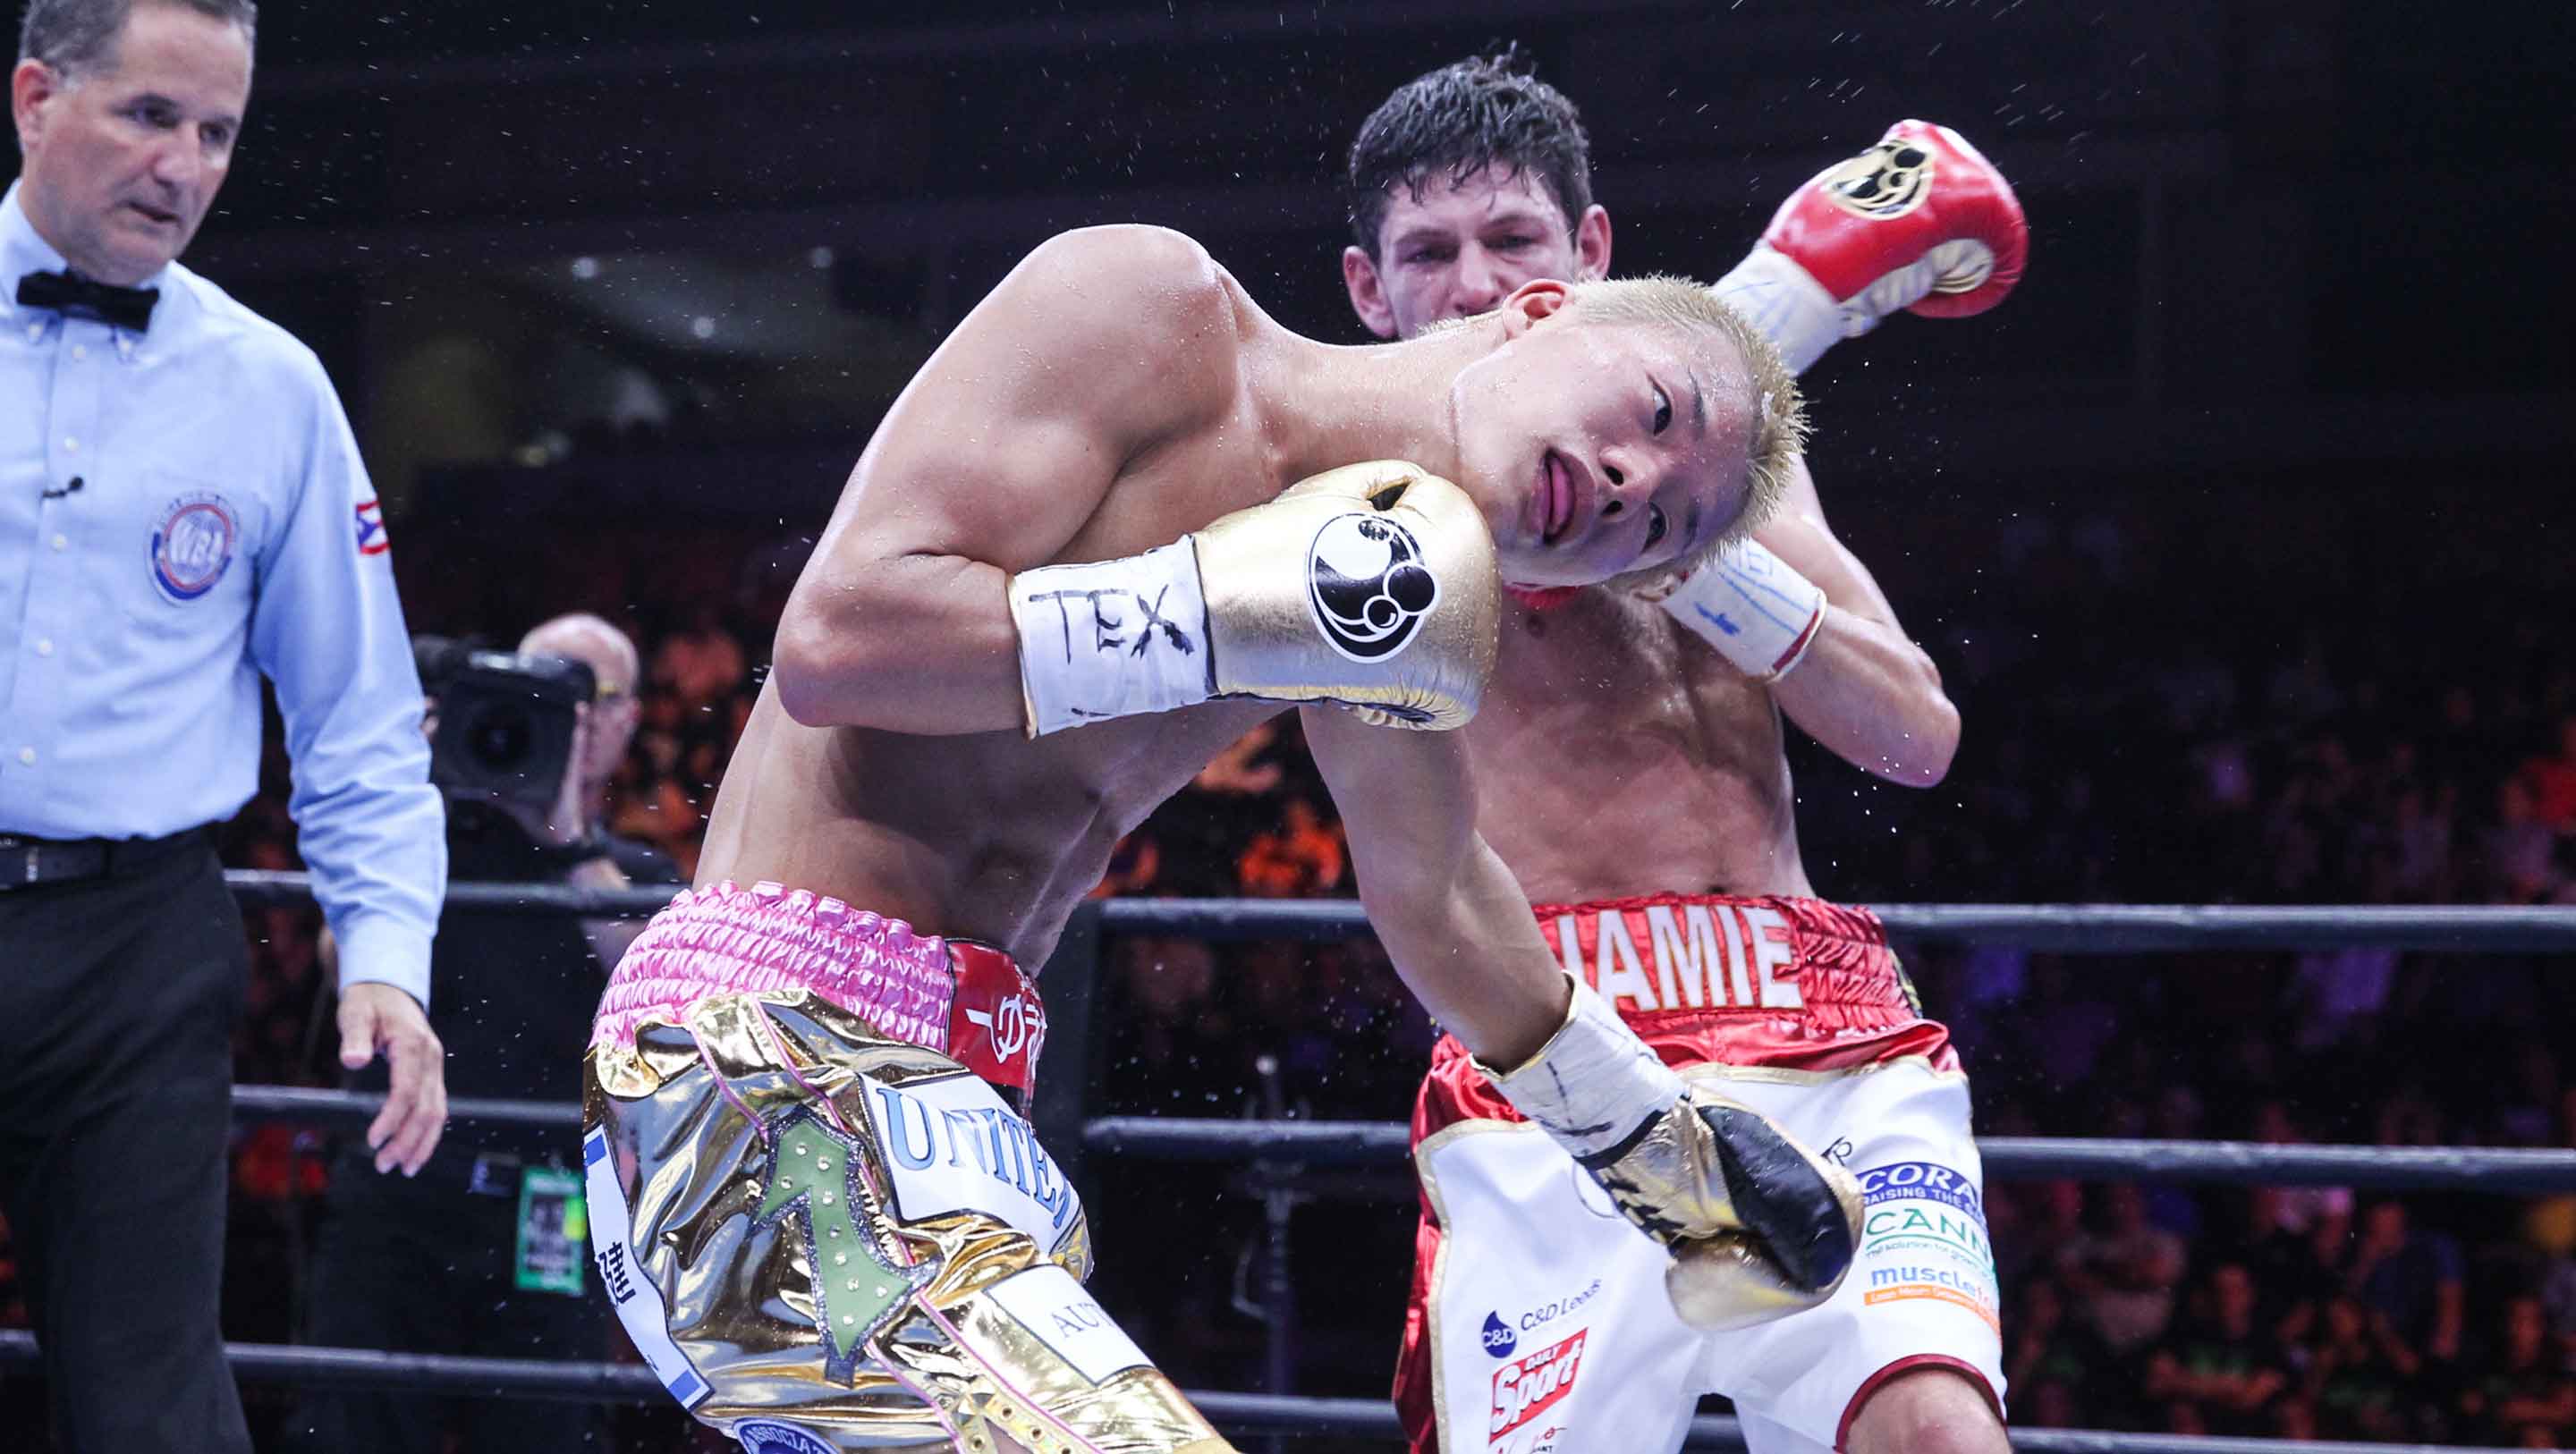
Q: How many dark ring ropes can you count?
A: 3